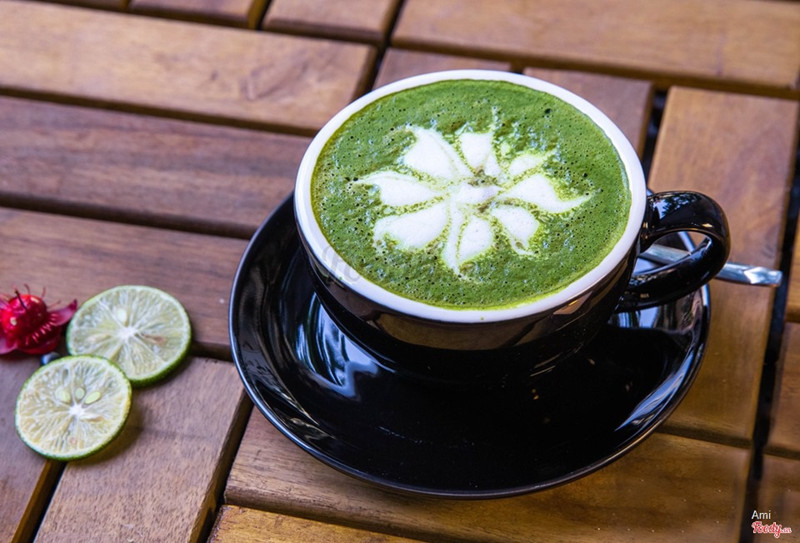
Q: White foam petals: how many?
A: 8